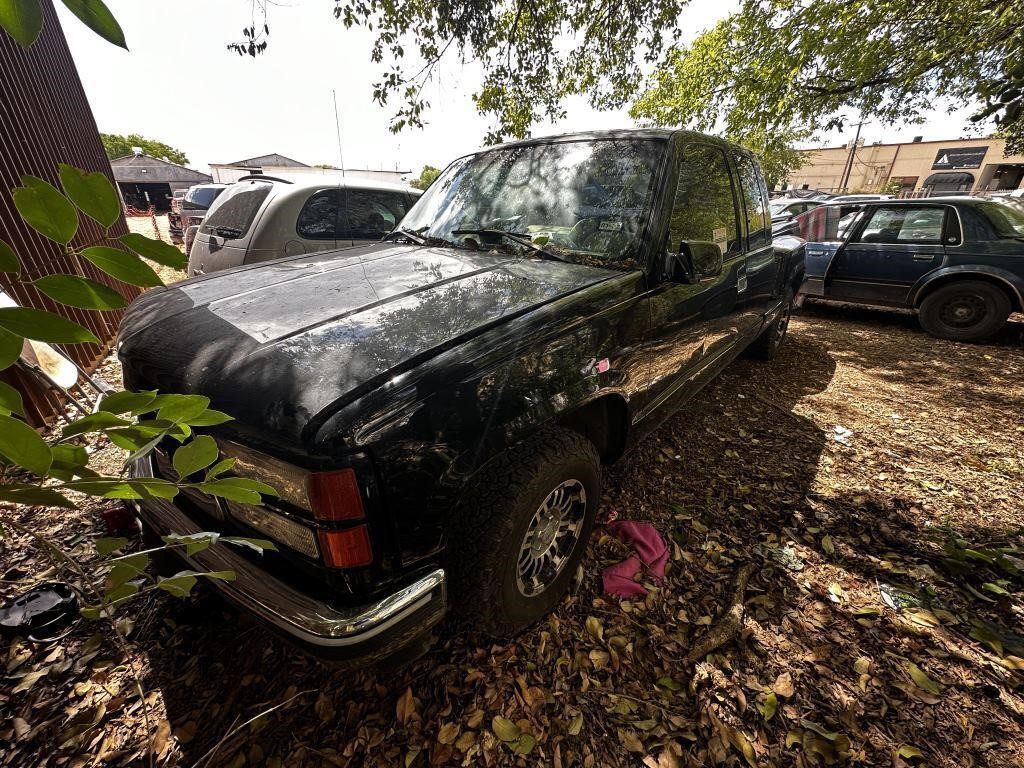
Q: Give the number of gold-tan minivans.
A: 1